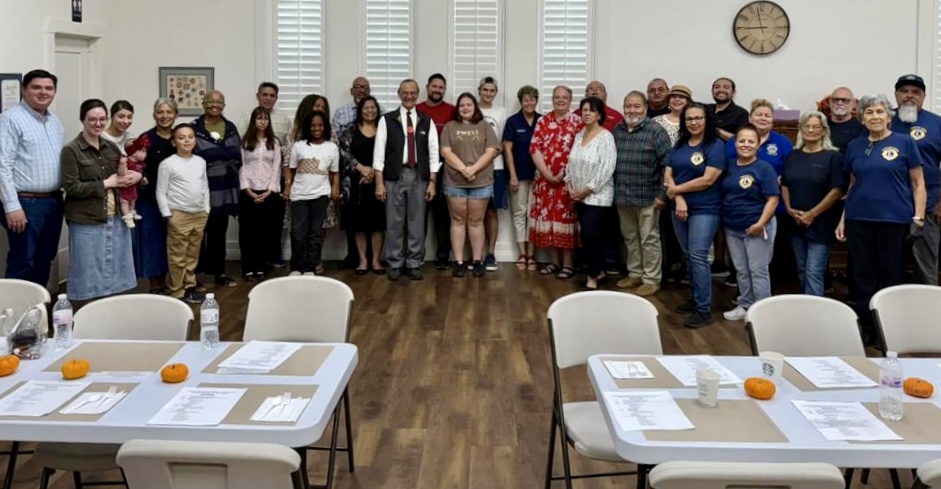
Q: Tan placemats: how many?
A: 8